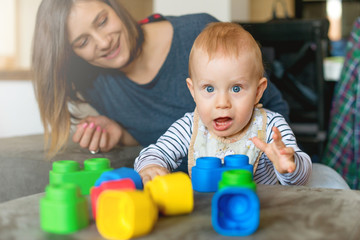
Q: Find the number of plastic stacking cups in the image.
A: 9